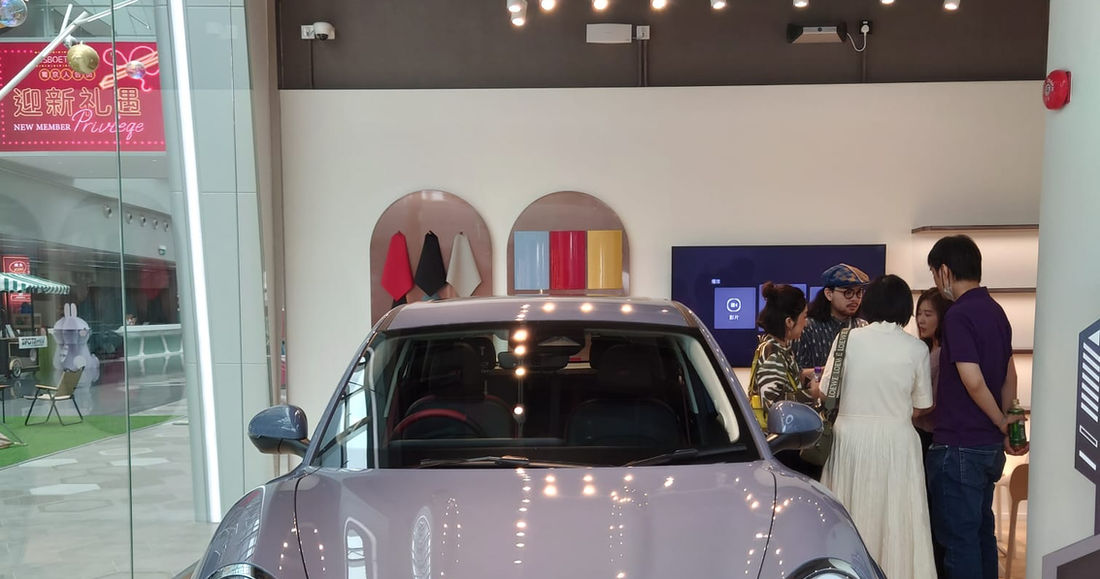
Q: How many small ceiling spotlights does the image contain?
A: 9